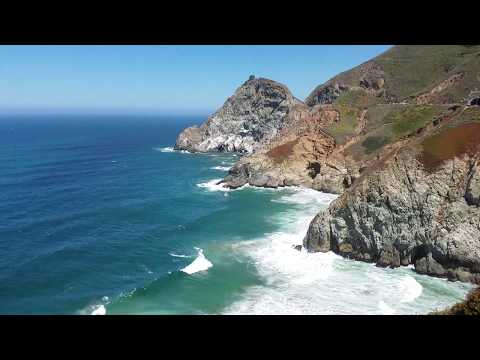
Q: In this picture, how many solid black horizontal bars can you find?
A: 2